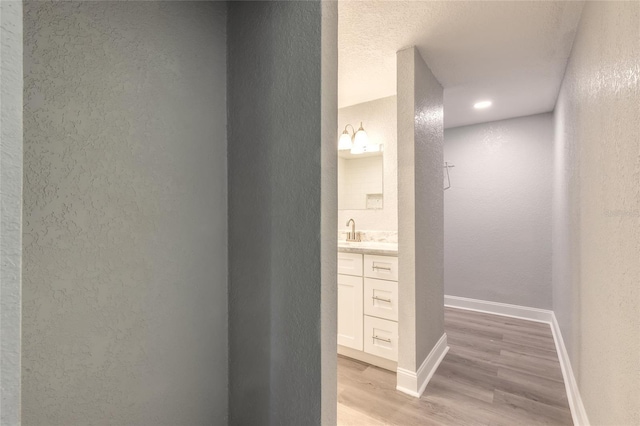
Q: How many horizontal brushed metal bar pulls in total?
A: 3